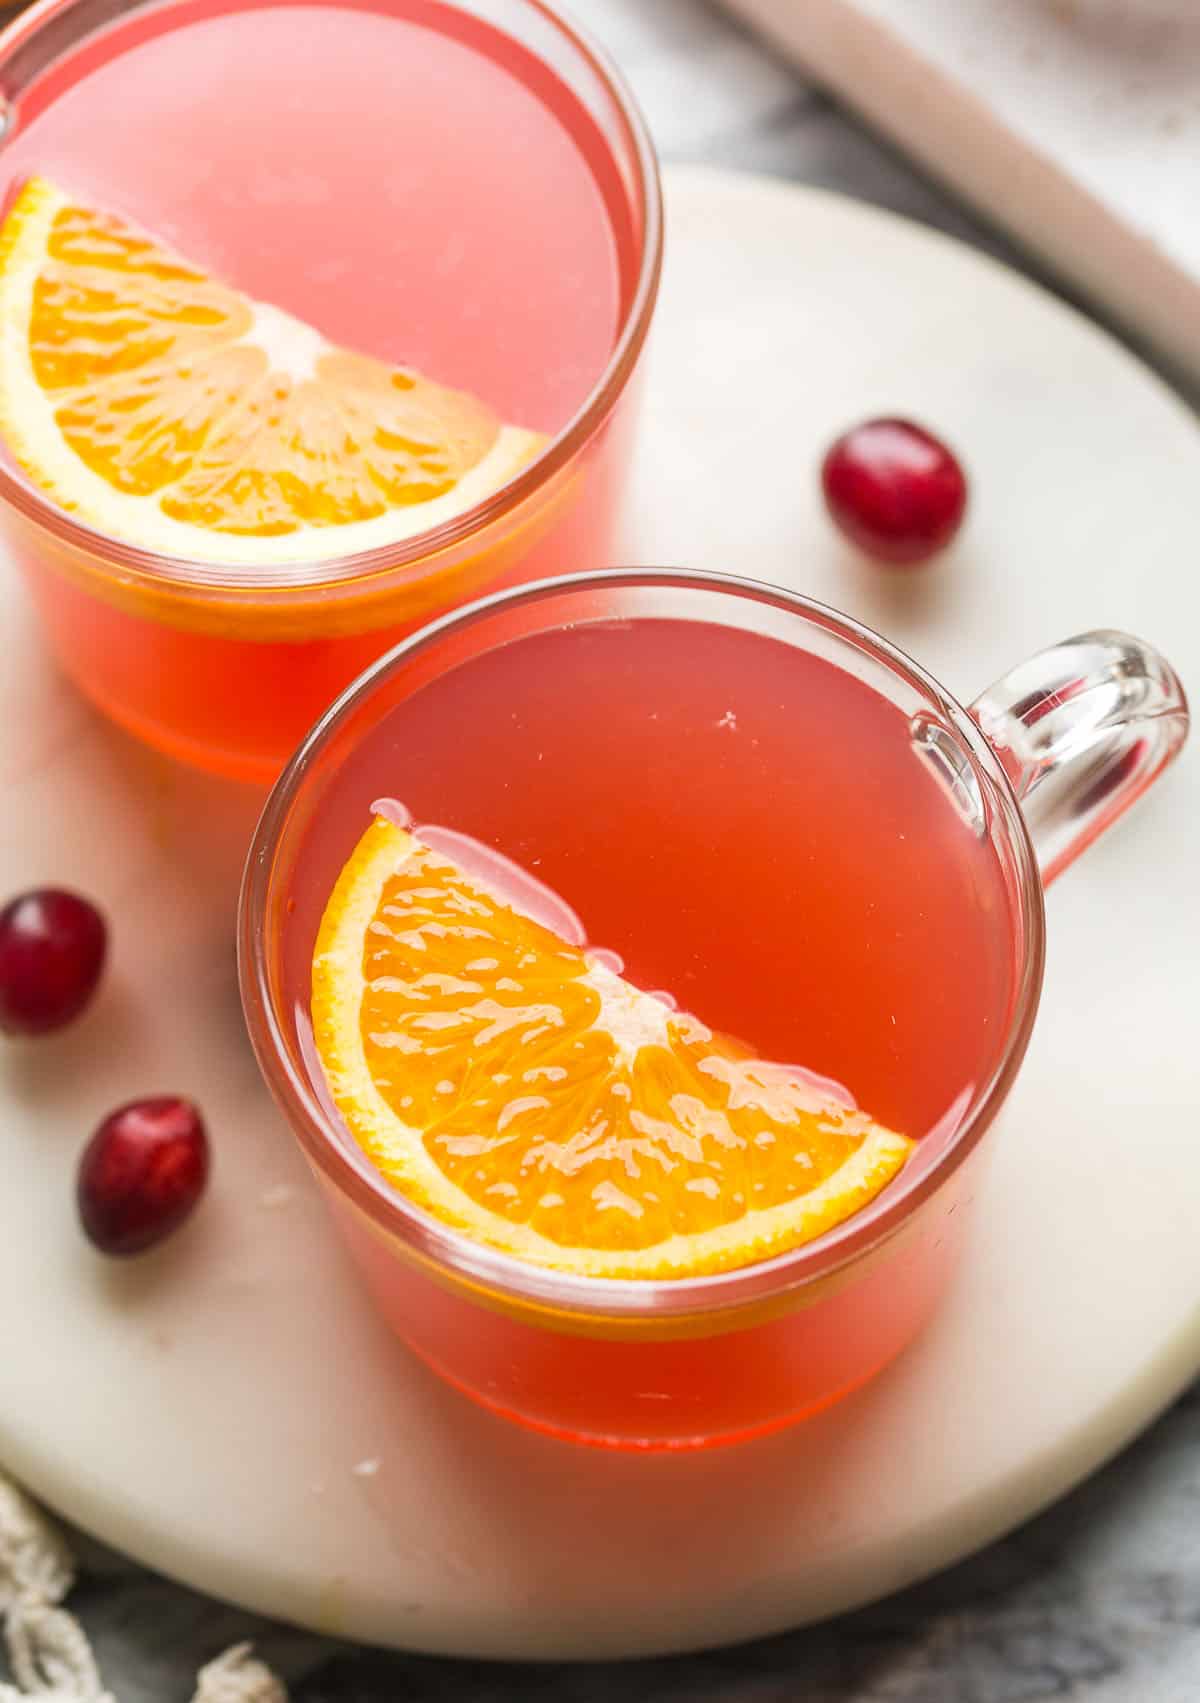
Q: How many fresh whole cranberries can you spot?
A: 3